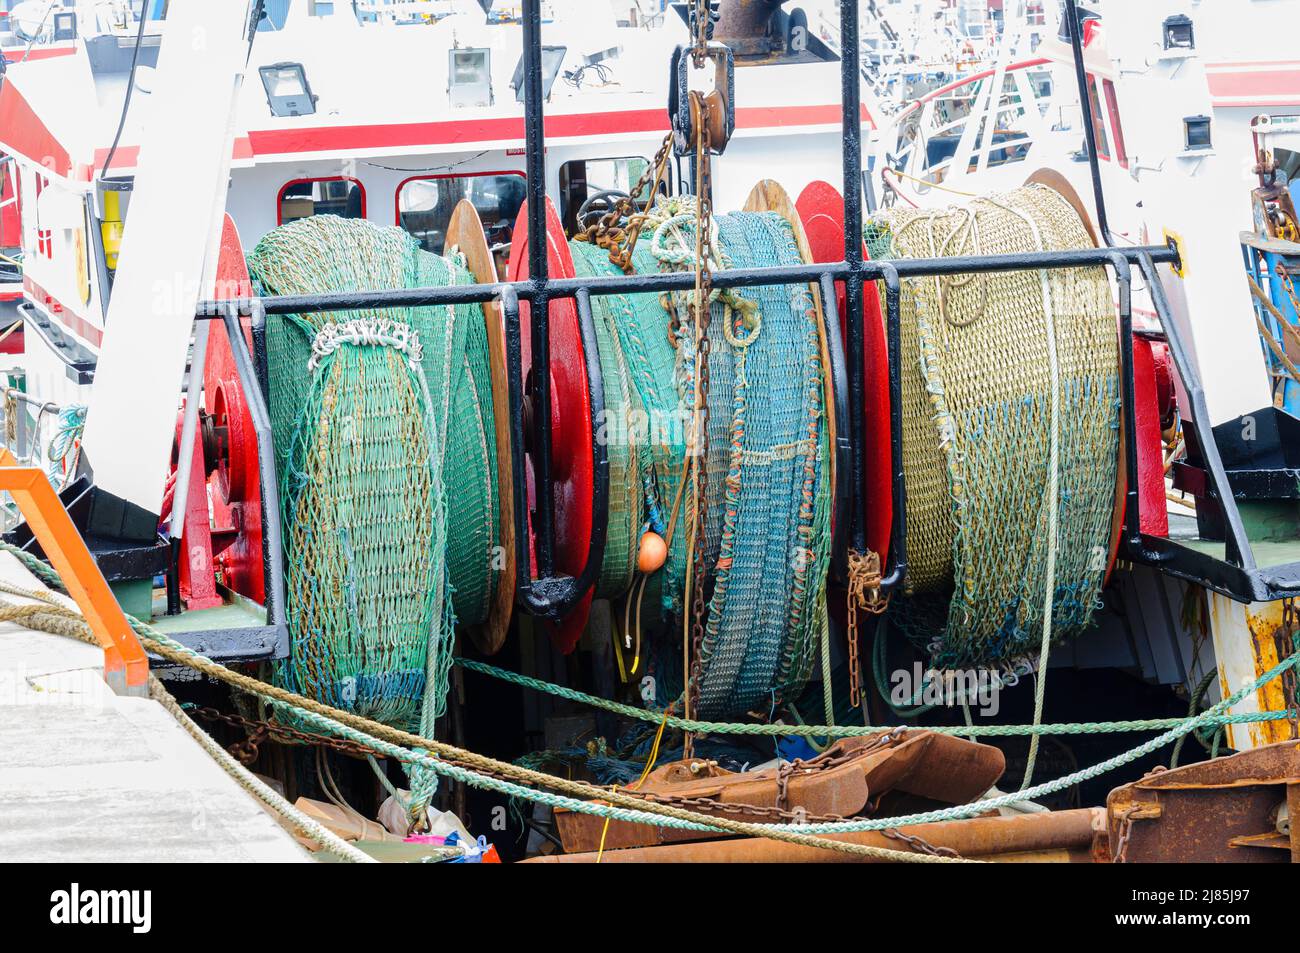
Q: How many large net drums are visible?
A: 3